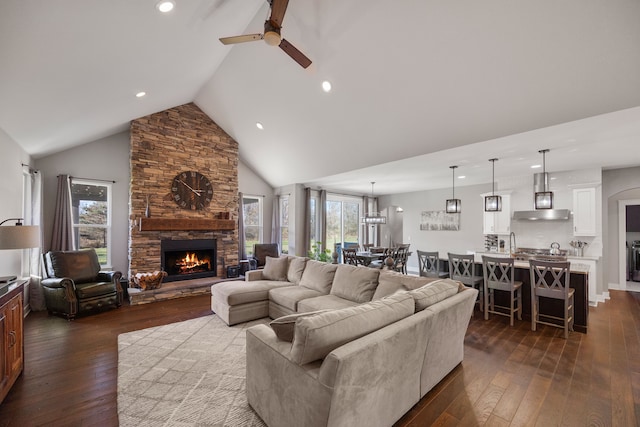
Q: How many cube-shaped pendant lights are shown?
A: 3